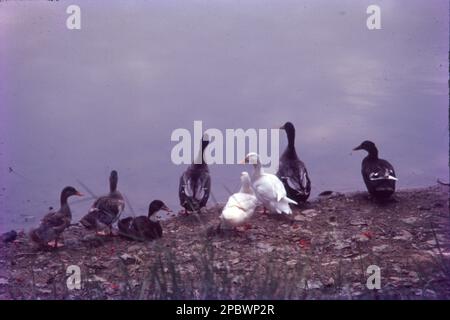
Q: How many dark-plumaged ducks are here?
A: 6